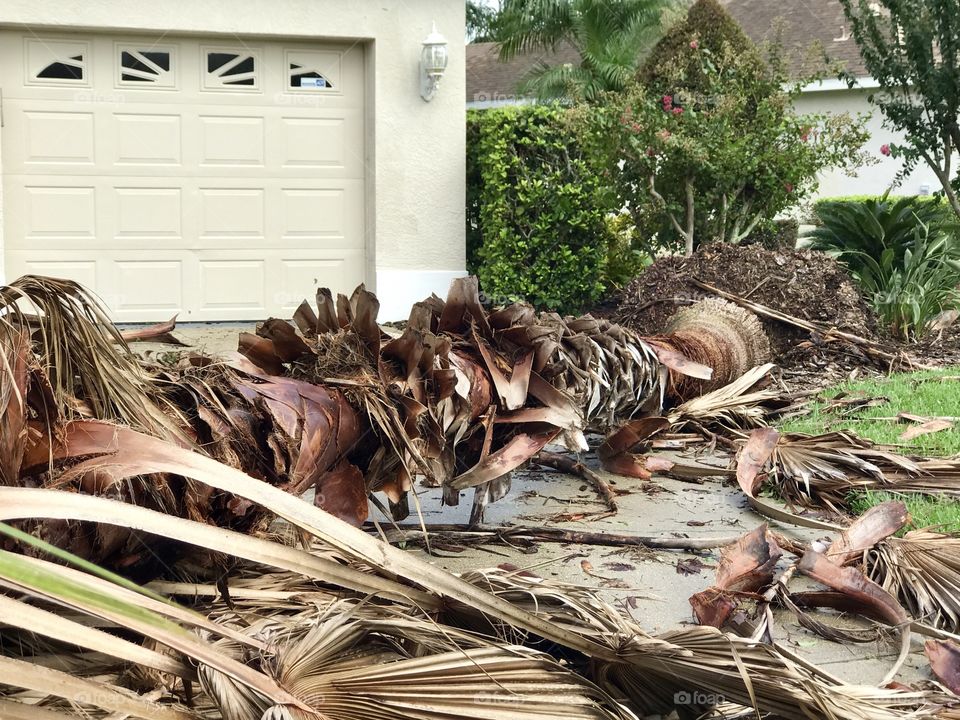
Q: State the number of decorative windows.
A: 4